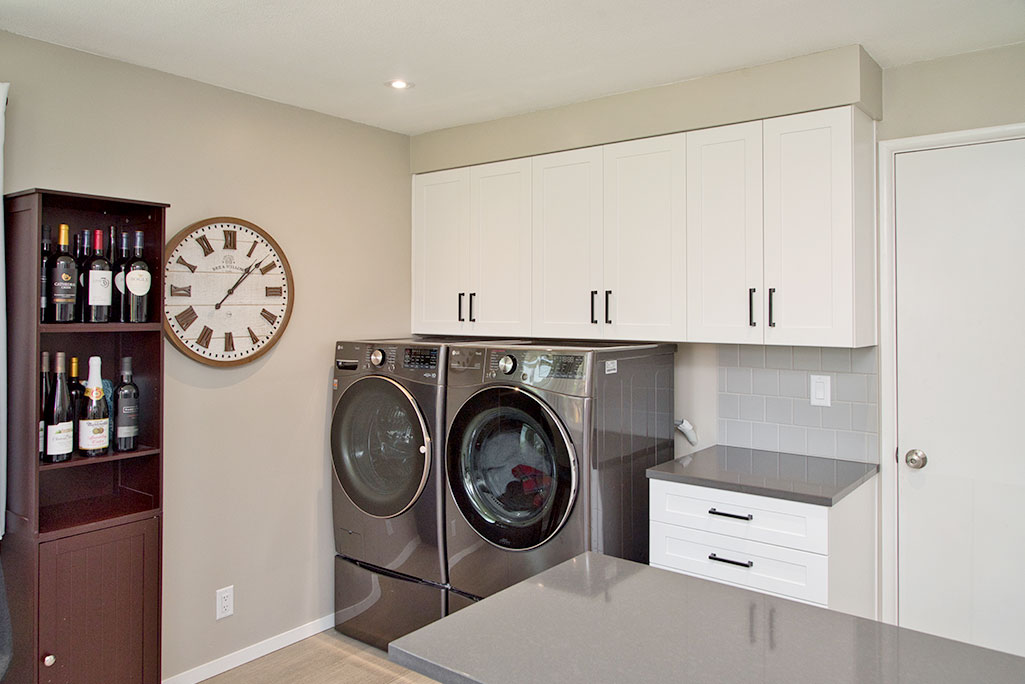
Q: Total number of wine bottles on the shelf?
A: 13